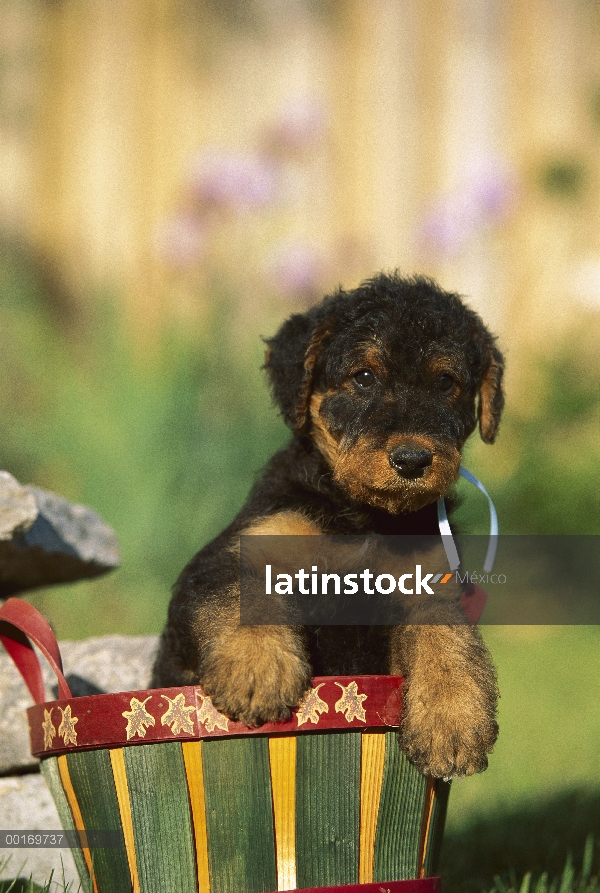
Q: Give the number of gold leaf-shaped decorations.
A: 7